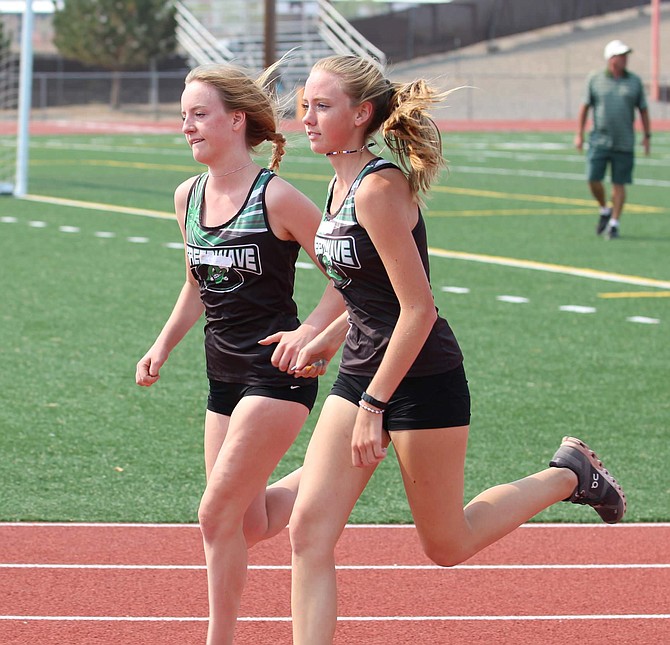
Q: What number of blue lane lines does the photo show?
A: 0